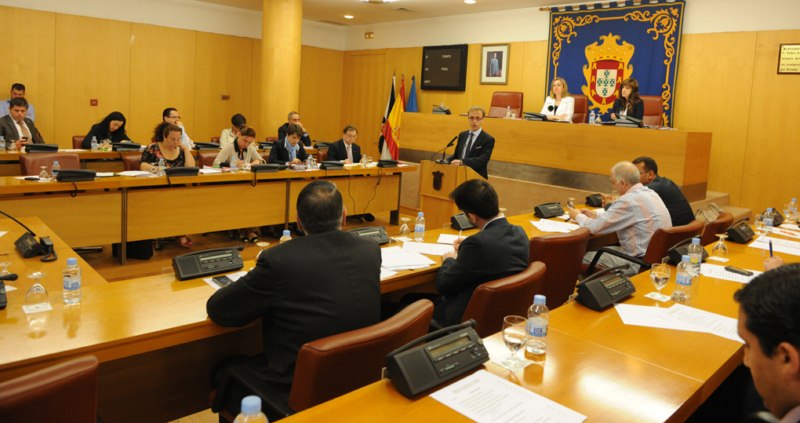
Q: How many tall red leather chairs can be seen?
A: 3